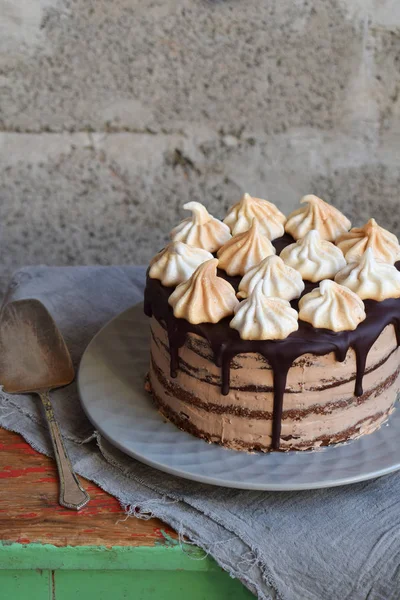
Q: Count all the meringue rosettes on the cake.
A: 12